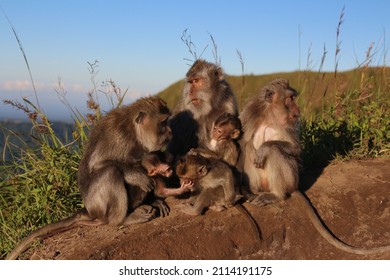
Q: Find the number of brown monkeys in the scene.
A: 6